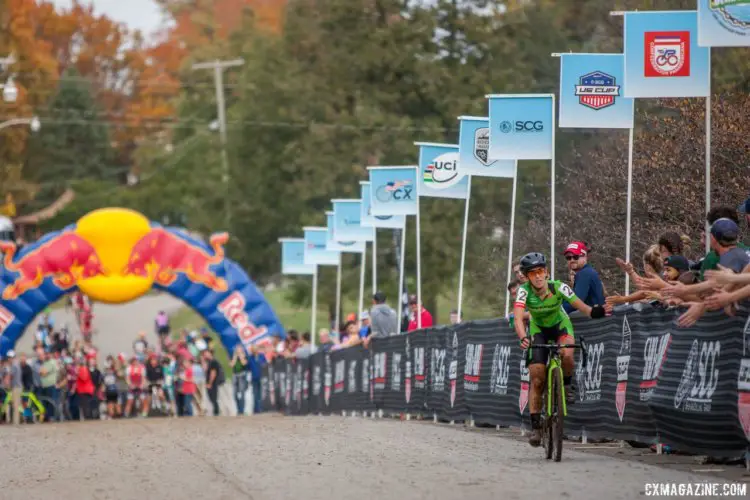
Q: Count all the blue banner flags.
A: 12